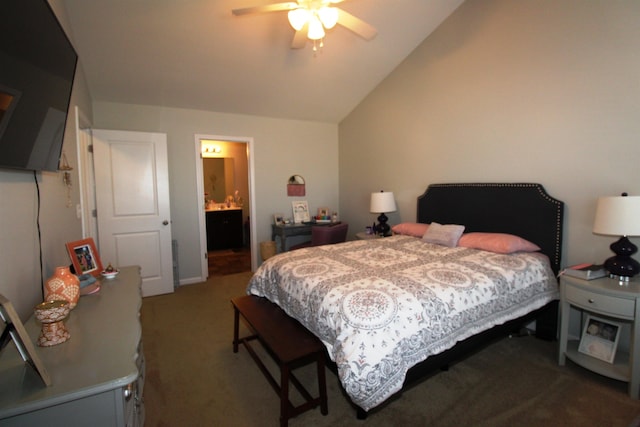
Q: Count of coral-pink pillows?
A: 2